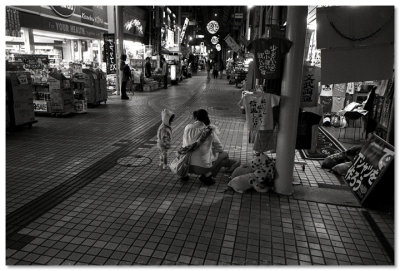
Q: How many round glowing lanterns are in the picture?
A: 3